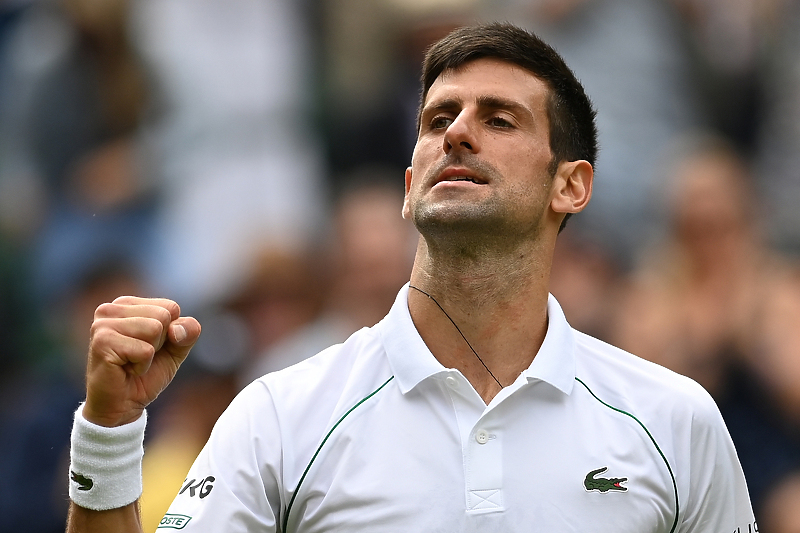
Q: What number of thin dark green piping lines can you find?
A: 2